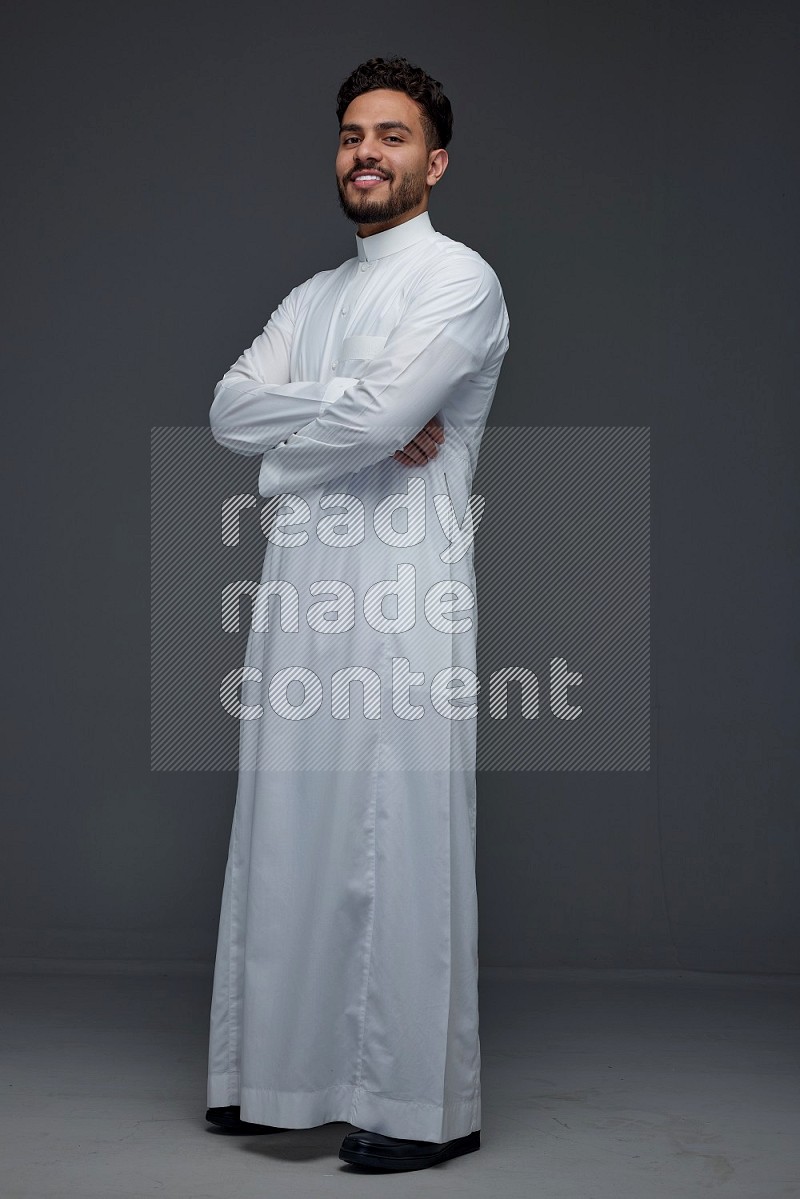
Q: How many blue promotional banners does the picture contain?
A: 0